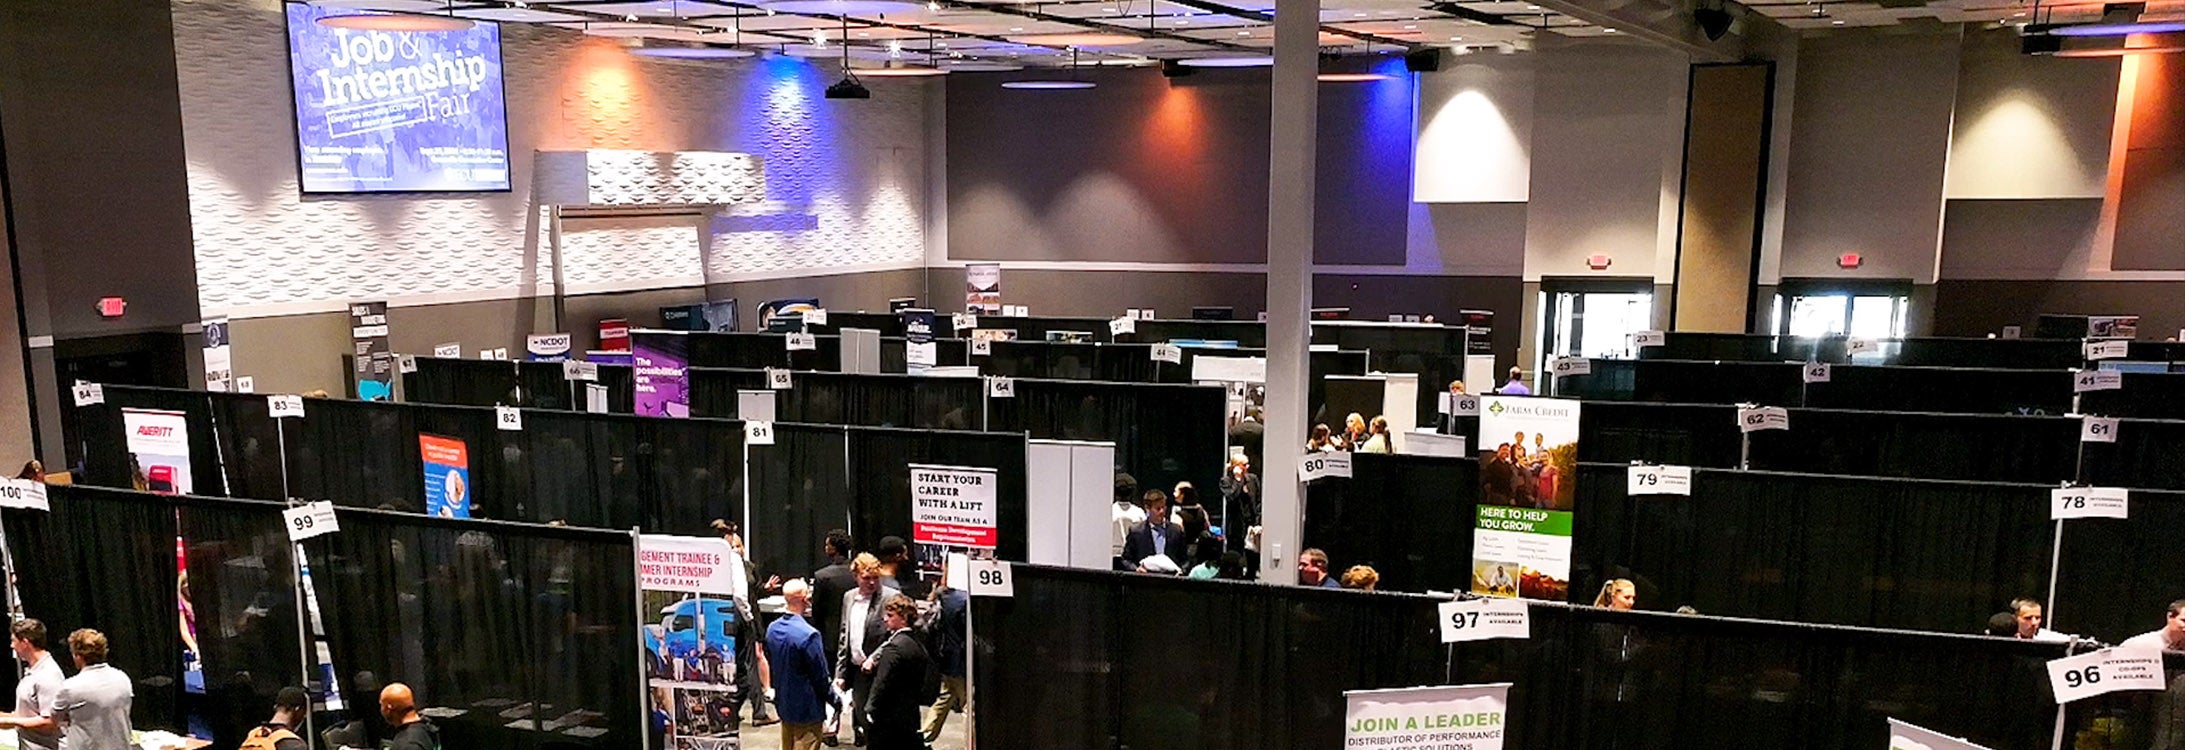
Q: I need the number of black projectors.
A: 1